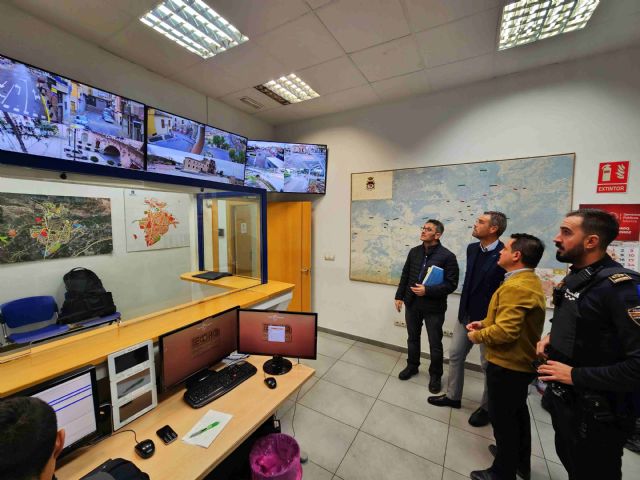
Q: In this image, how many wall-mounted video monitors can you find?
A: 3